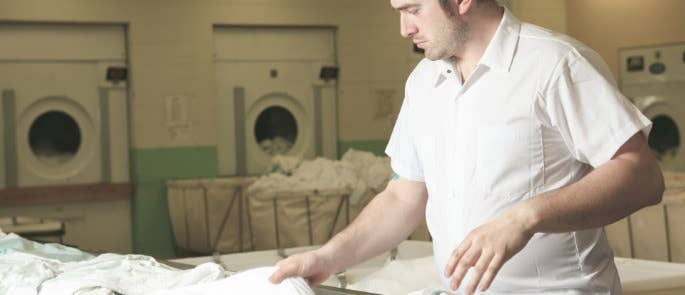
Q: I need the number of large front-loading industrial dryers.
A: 3